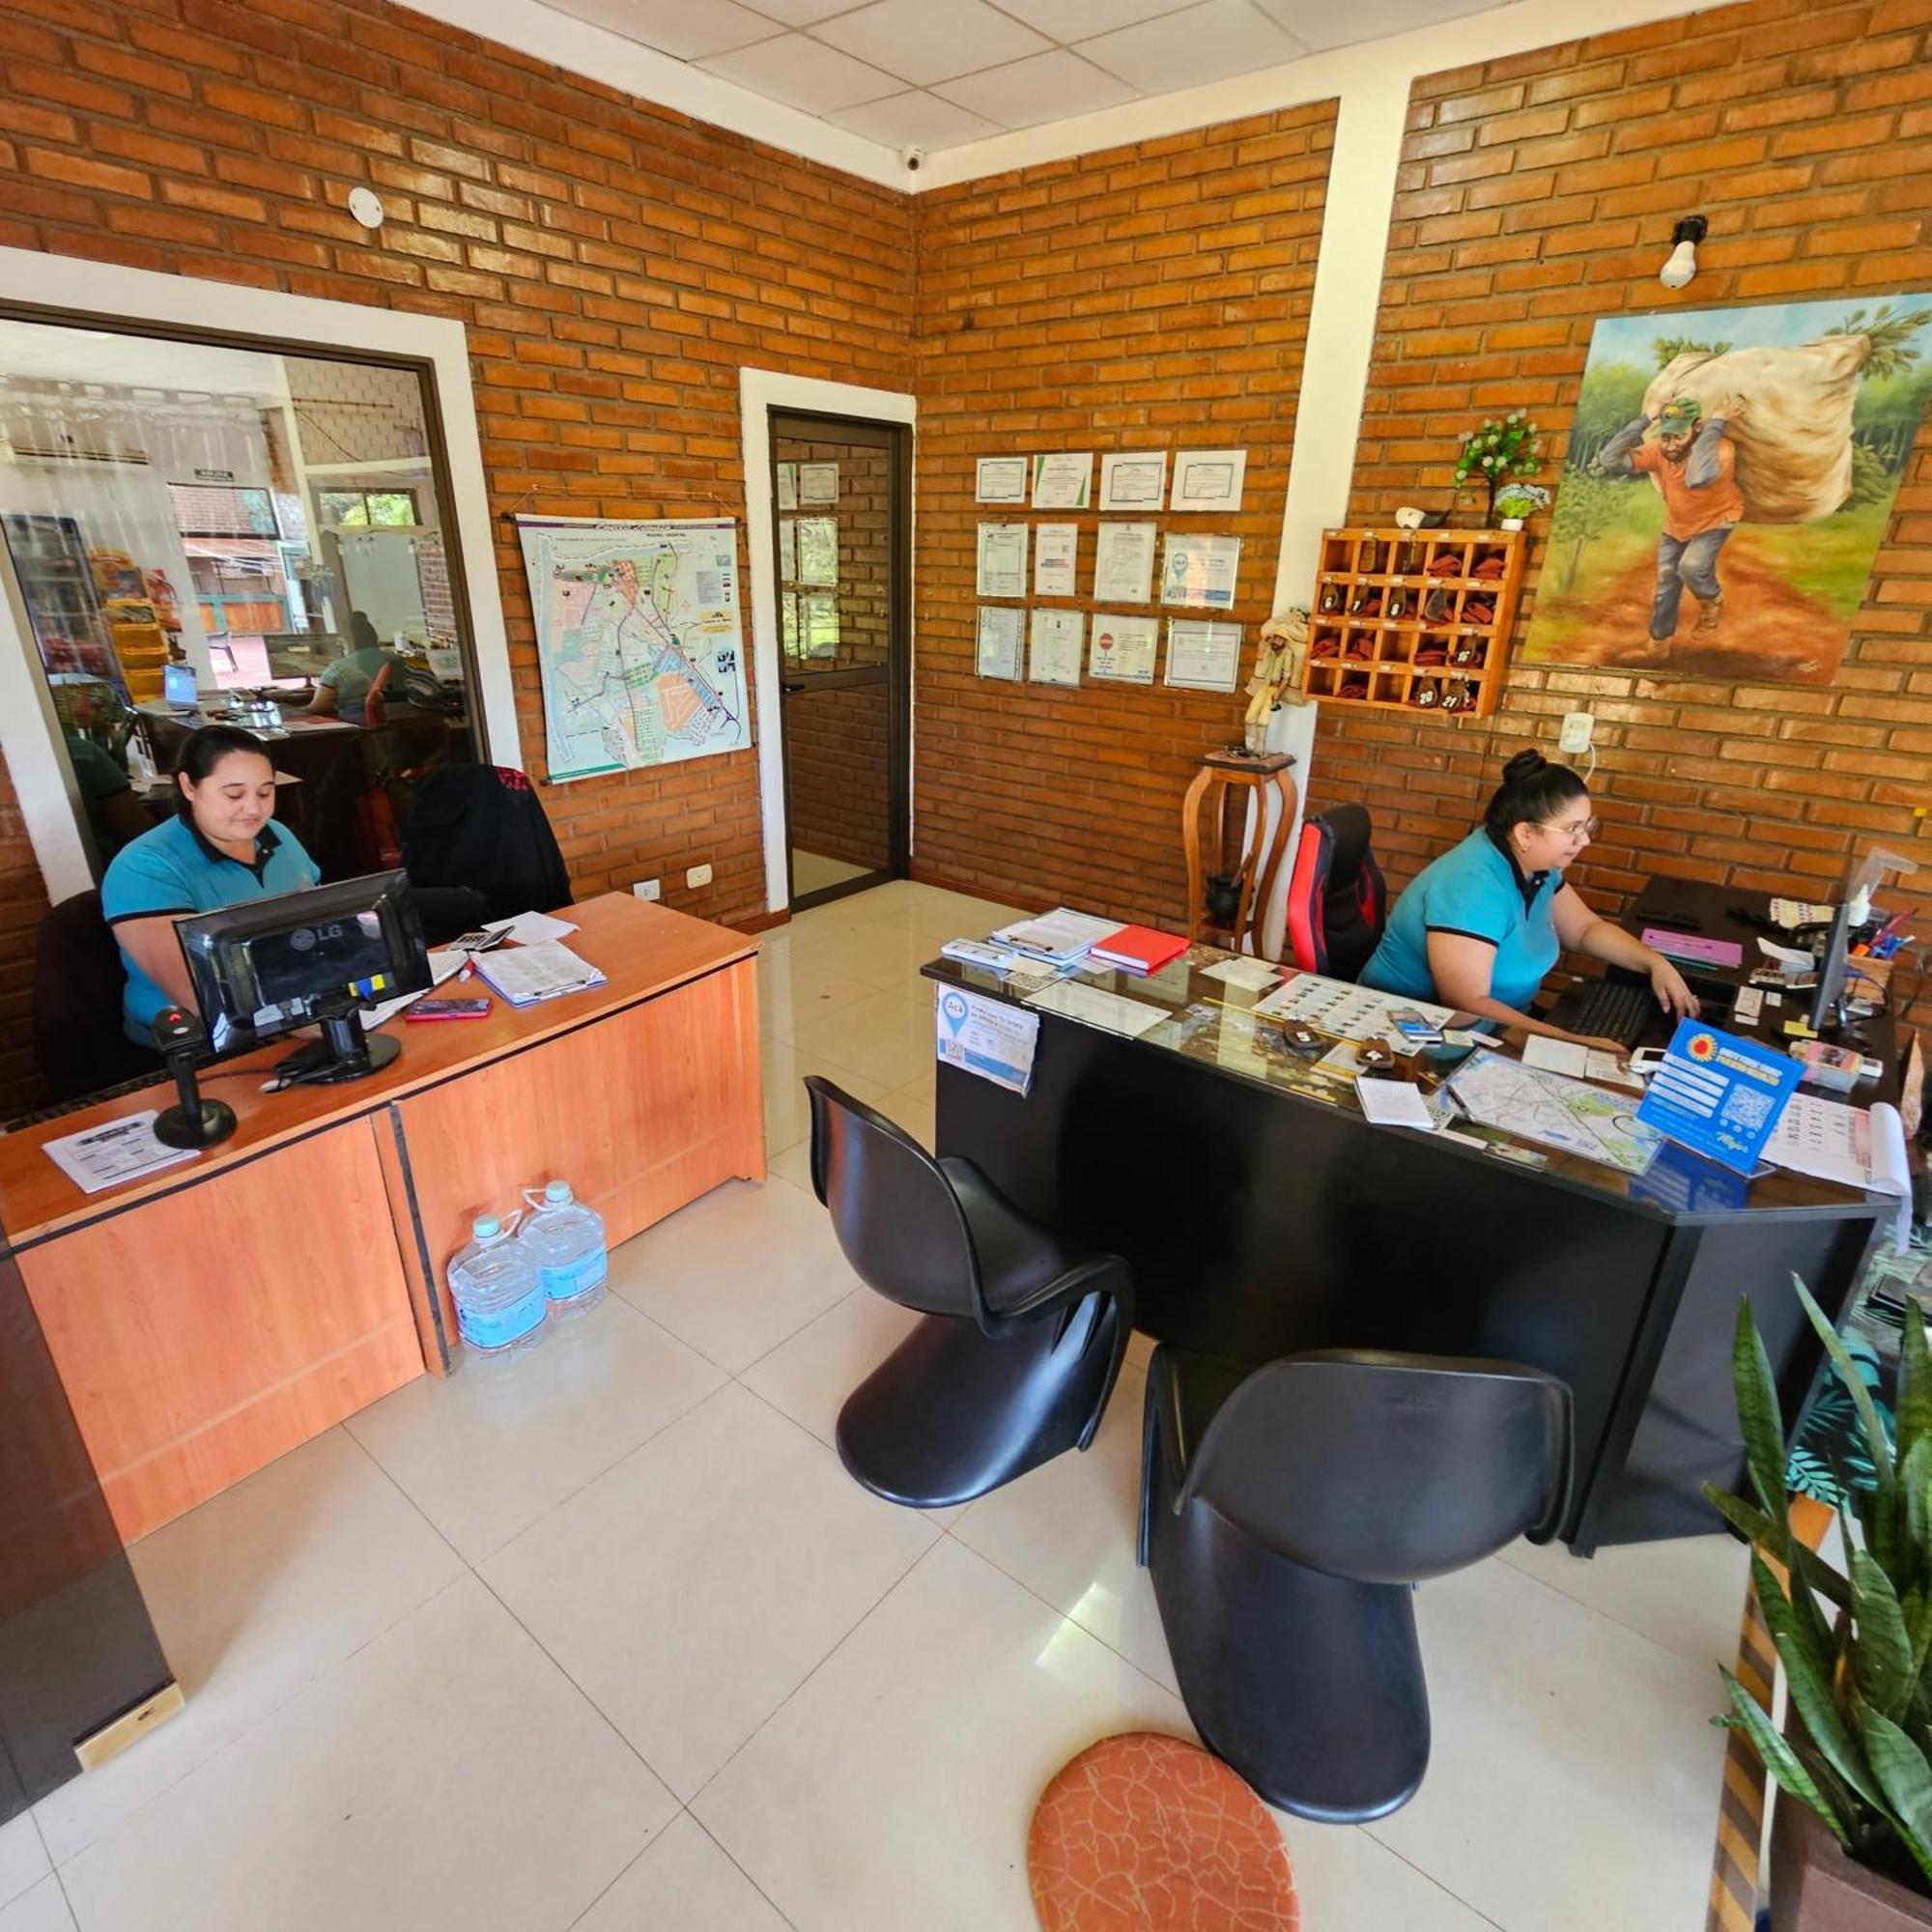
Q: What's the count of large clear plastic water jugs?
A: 2